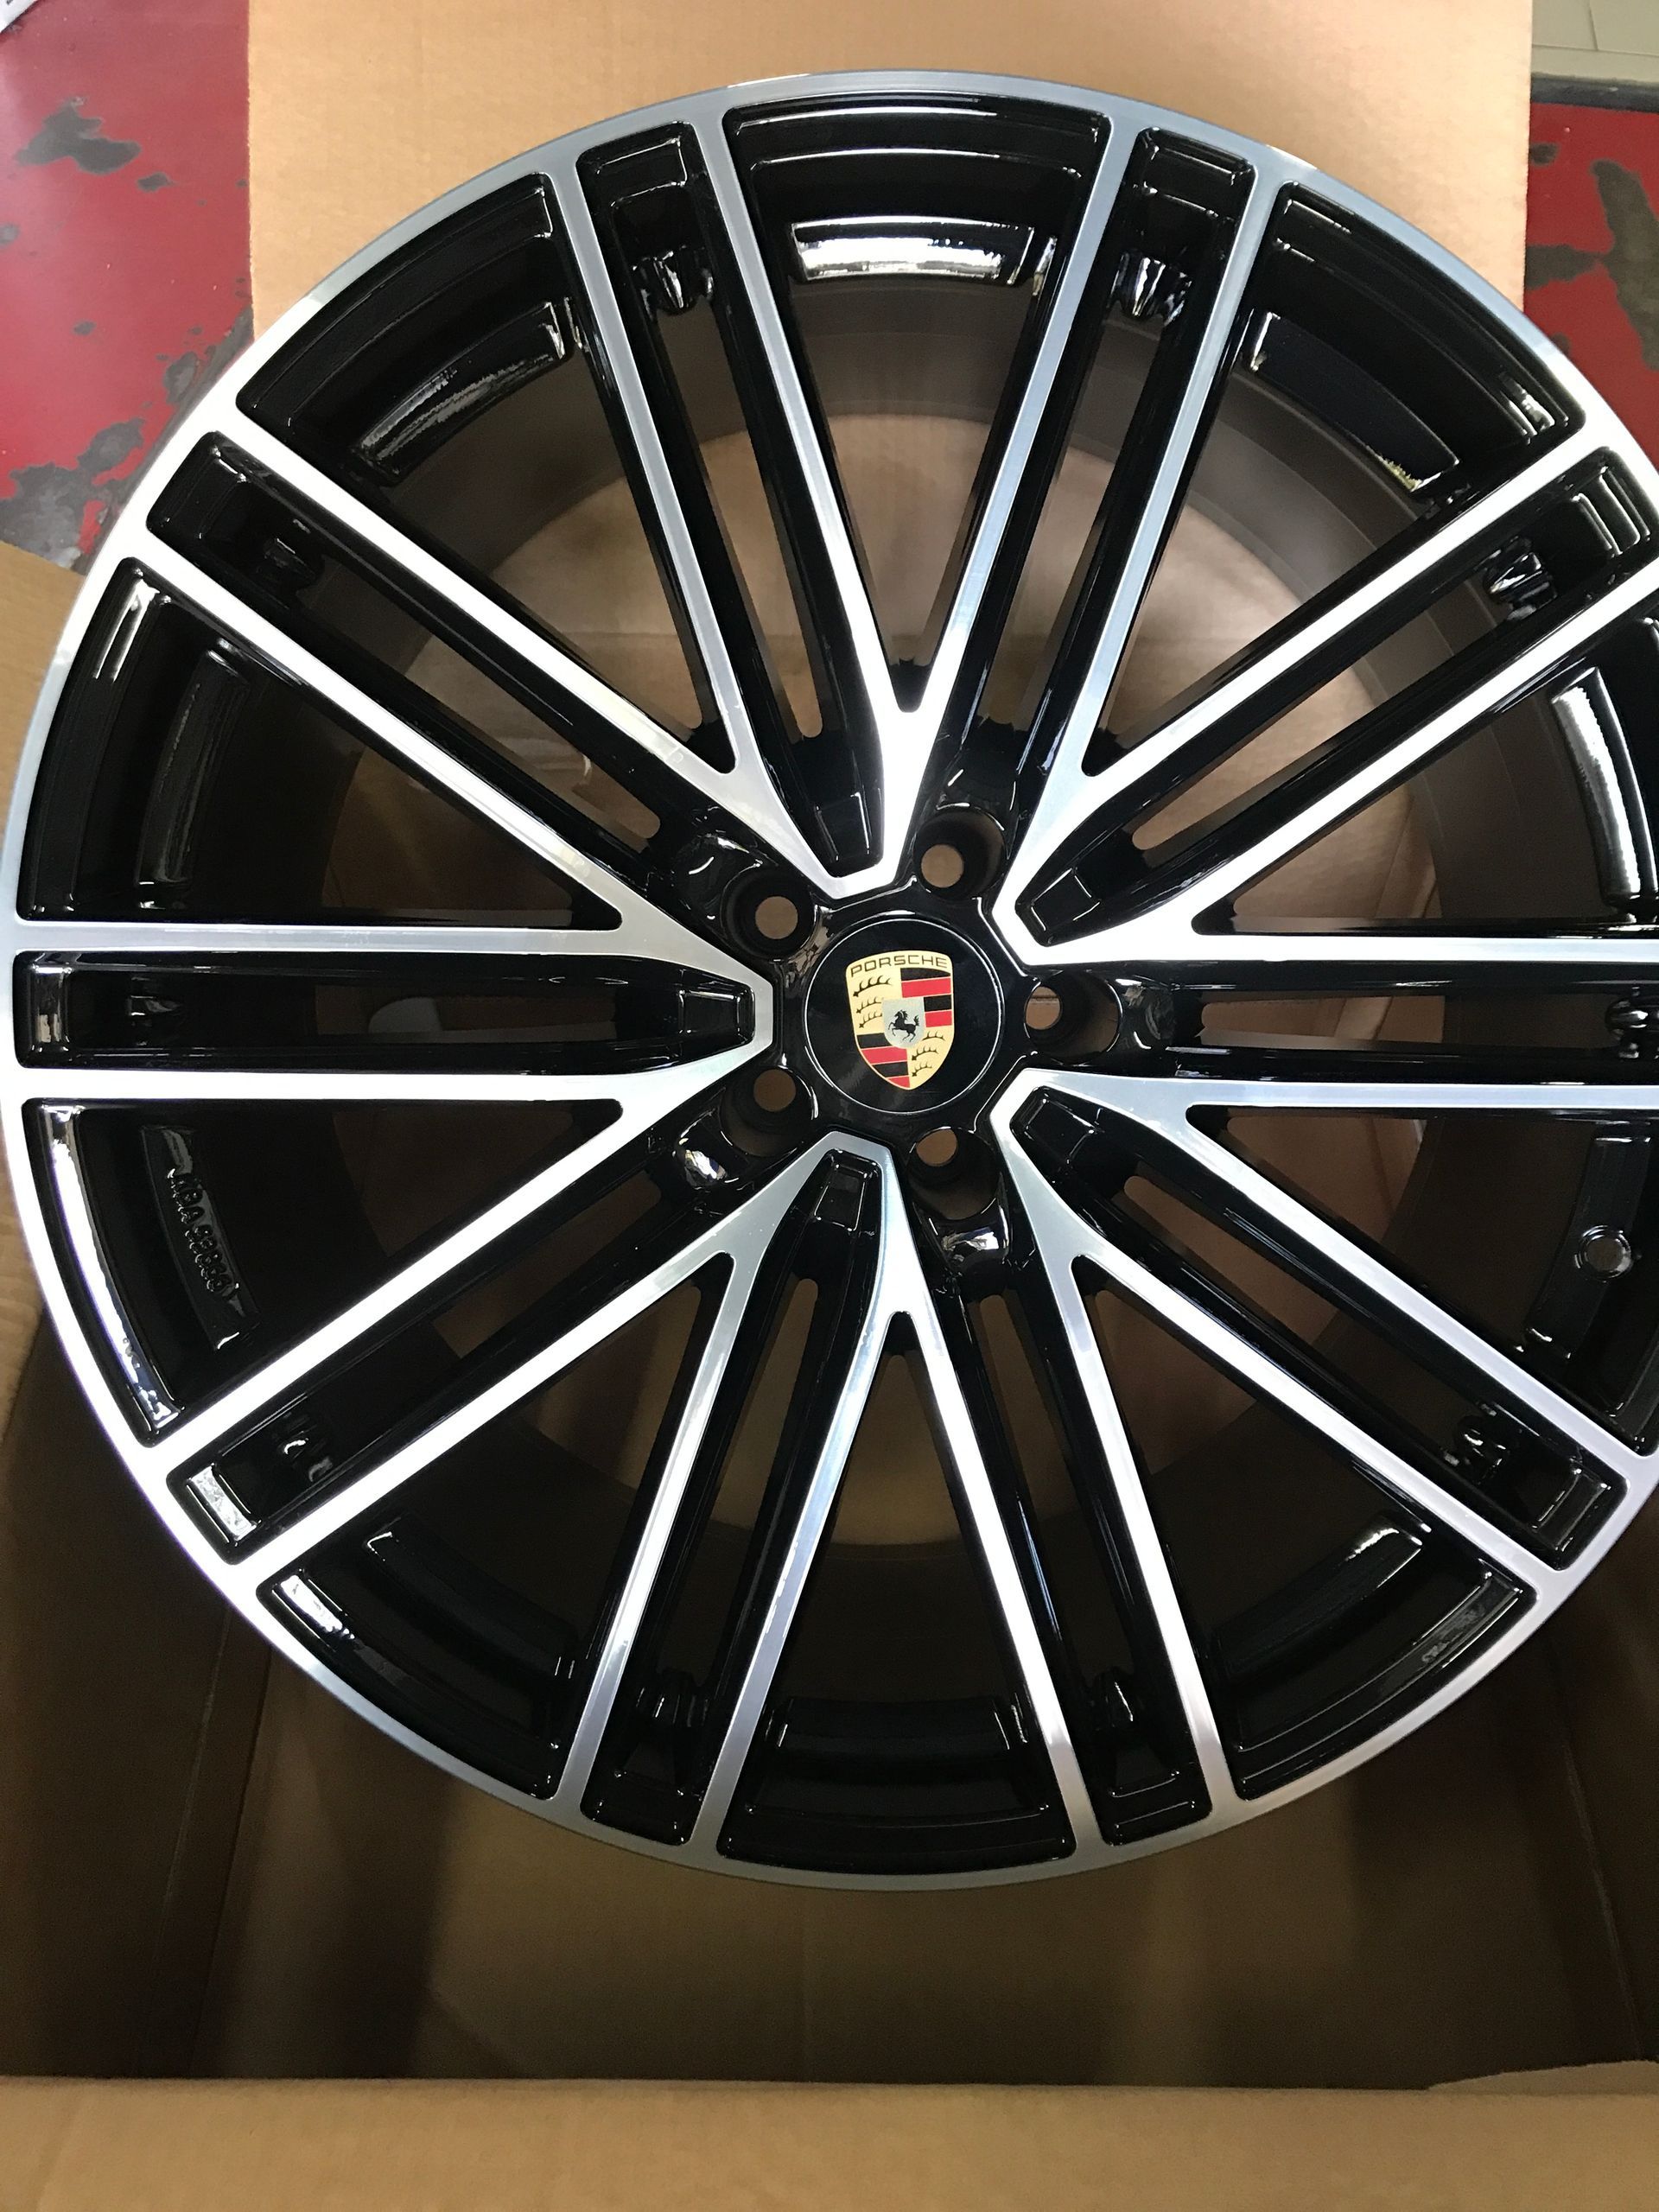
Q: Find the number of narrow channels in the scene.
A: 10